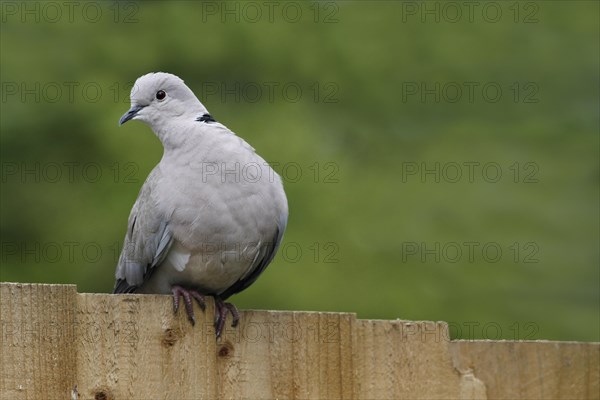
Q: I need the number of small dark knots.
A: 3